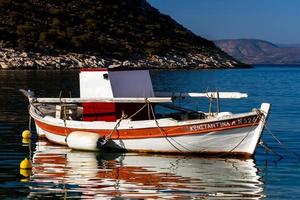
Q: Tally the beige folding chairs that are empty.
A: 0